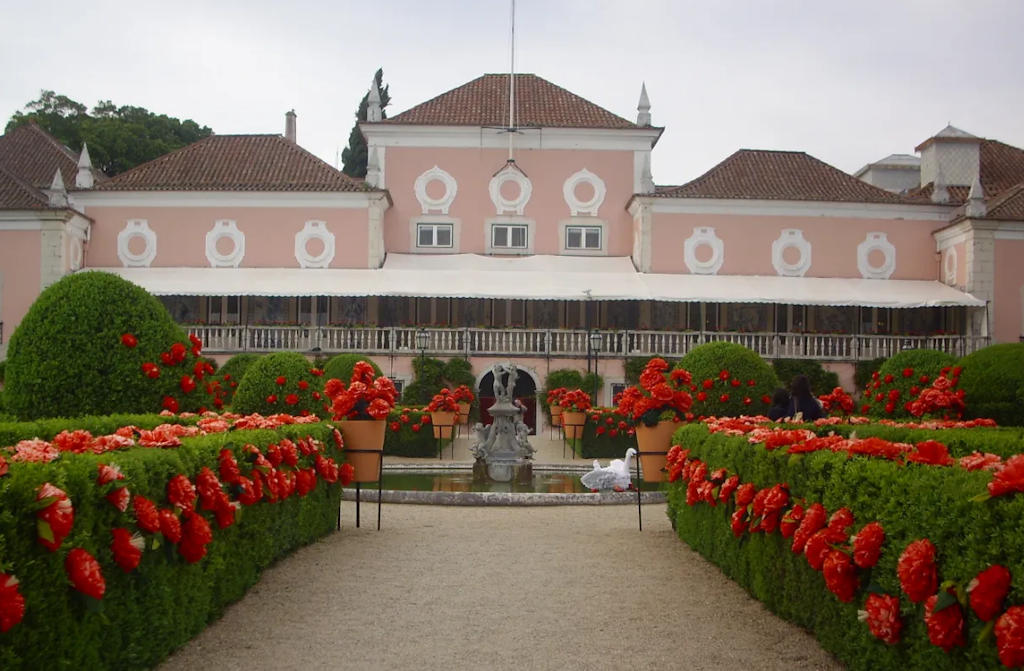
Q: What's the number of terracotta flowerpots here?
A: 6